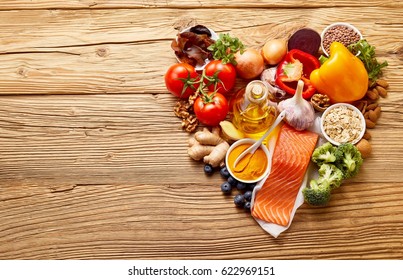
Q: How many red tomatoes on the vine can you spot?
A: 3